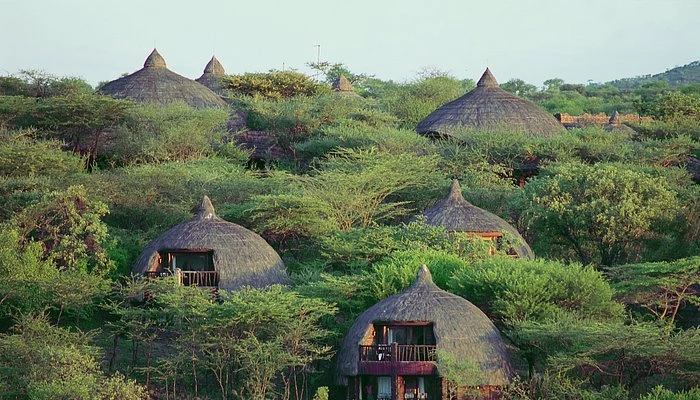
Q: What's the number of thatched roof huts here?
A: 8